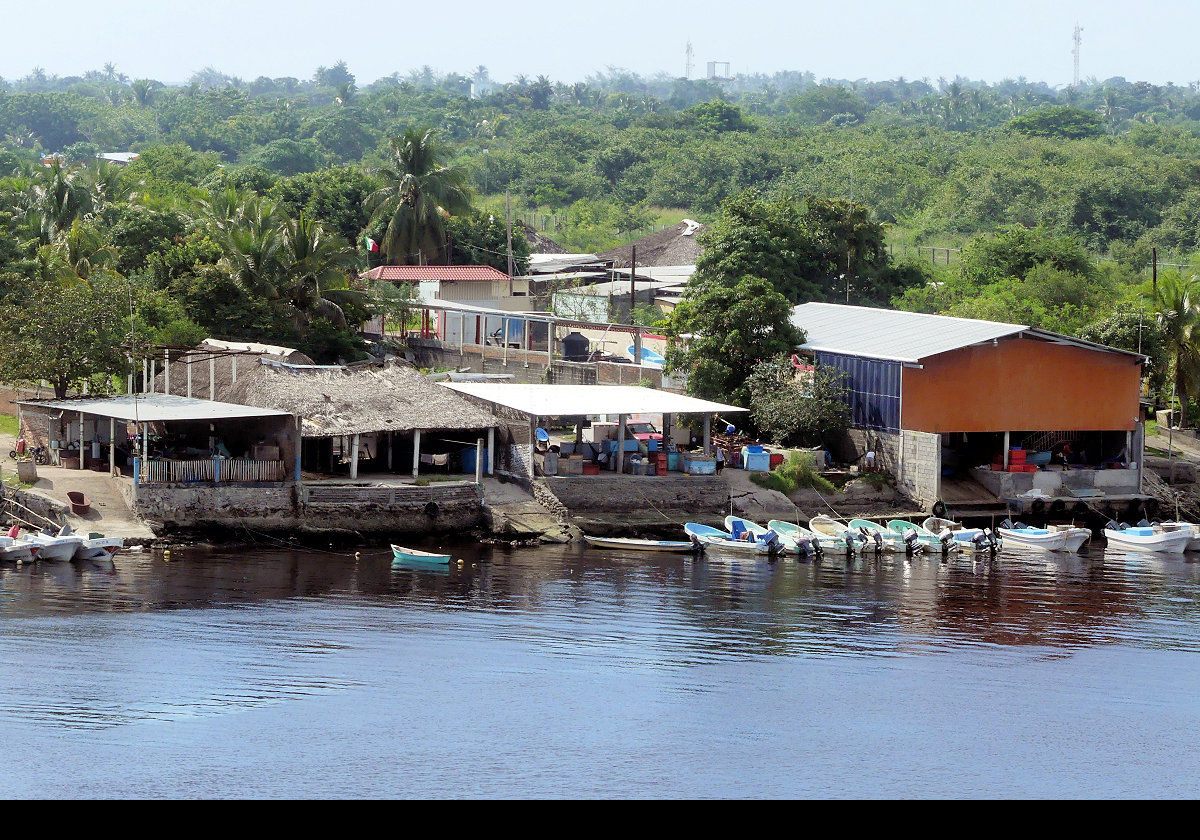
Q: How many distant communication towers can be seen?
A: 2